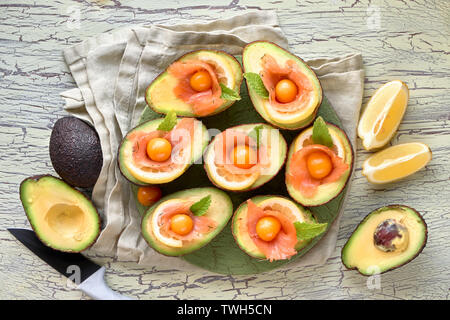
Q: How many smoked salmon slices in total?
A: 7